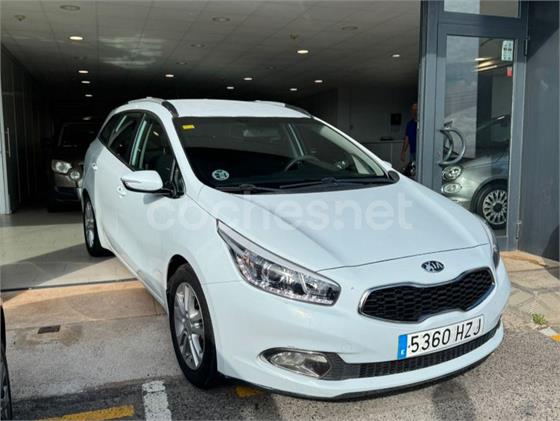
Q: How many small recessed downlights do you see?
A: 11